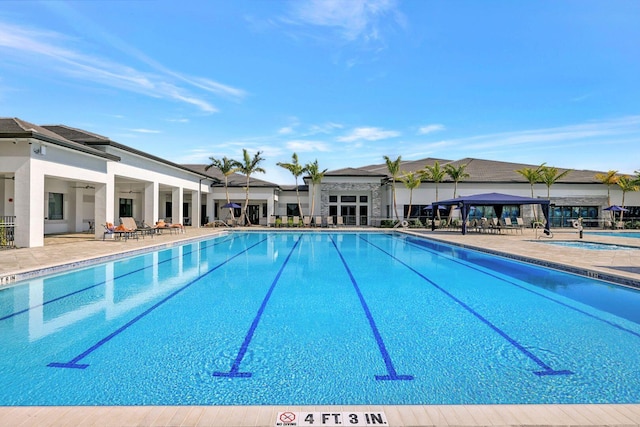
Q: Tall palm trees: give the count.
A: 12